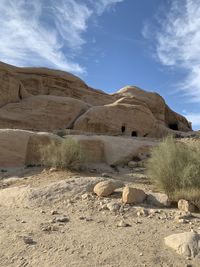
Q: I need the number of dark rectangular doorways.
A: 2